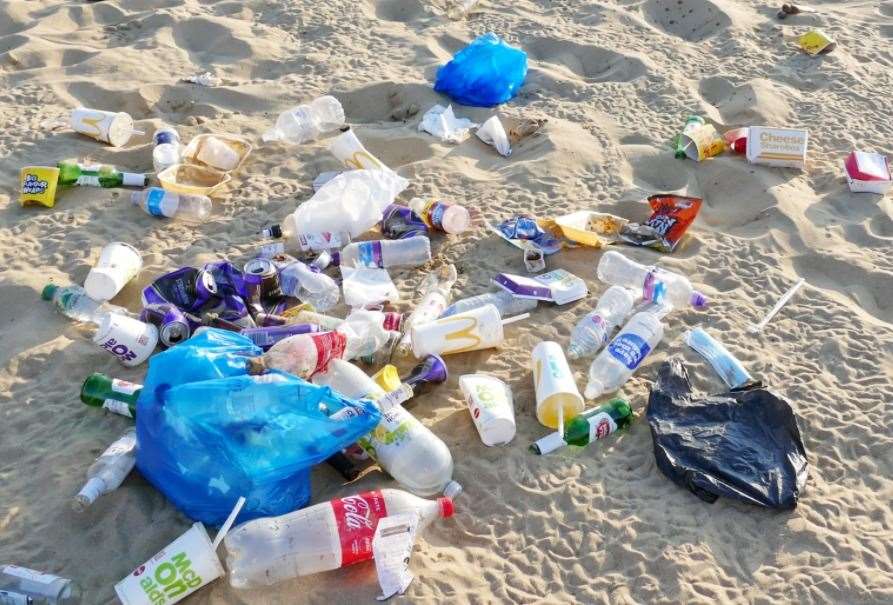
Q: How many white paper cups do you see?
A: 8